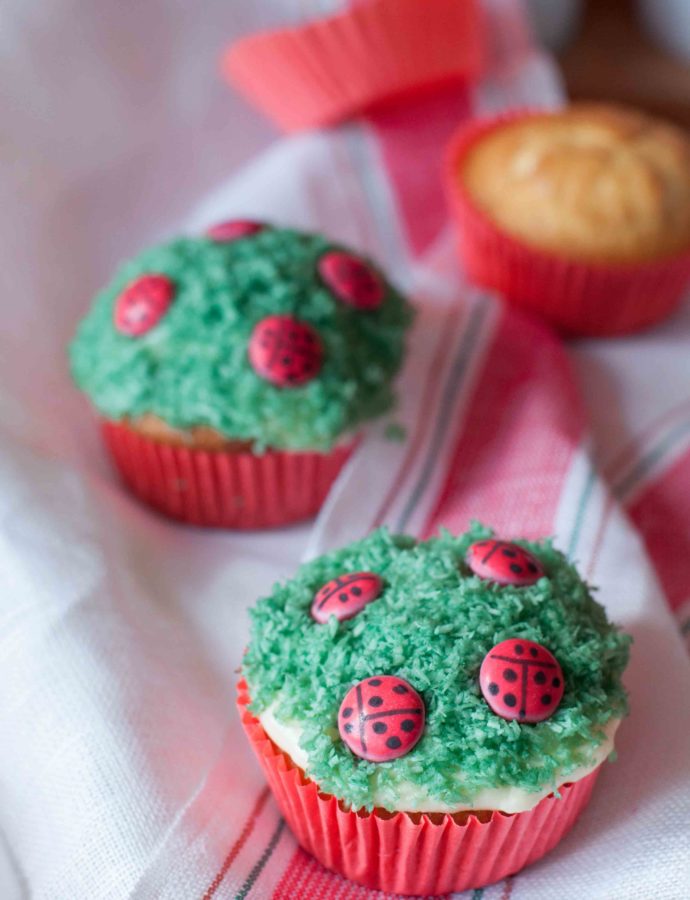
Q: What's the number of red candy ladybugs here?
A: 8